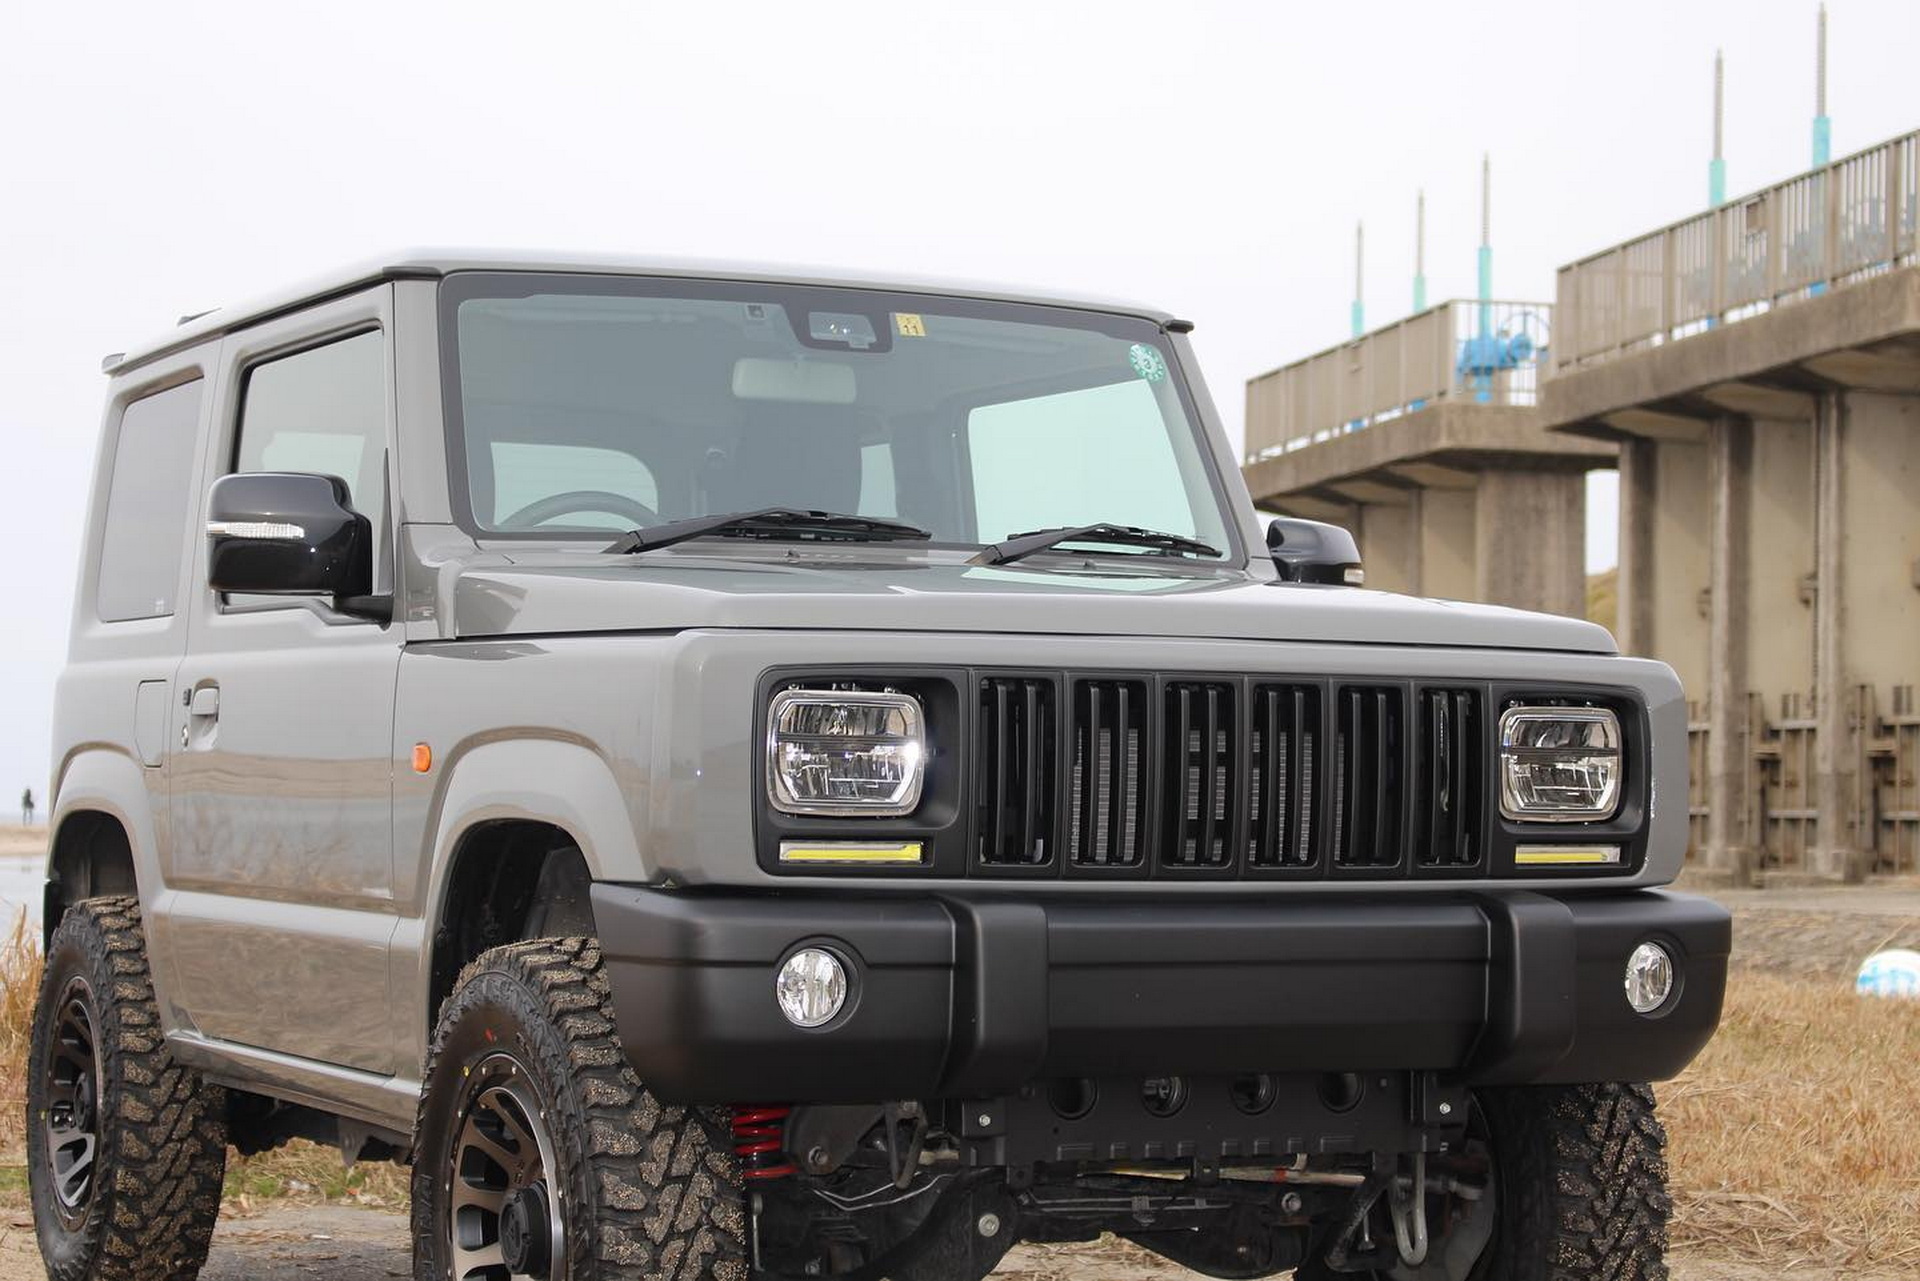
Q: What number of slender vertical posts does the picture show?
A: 5